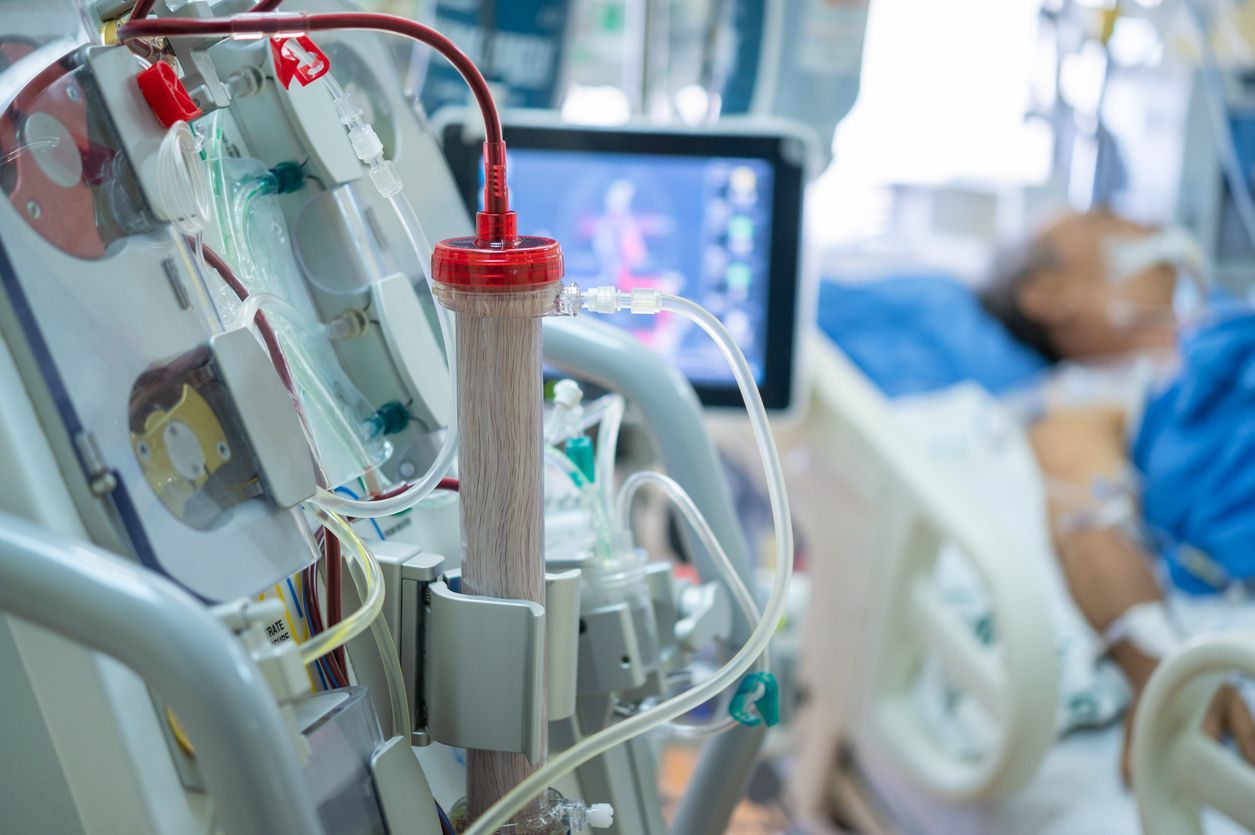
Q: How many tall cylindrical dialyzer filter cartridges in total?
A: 1